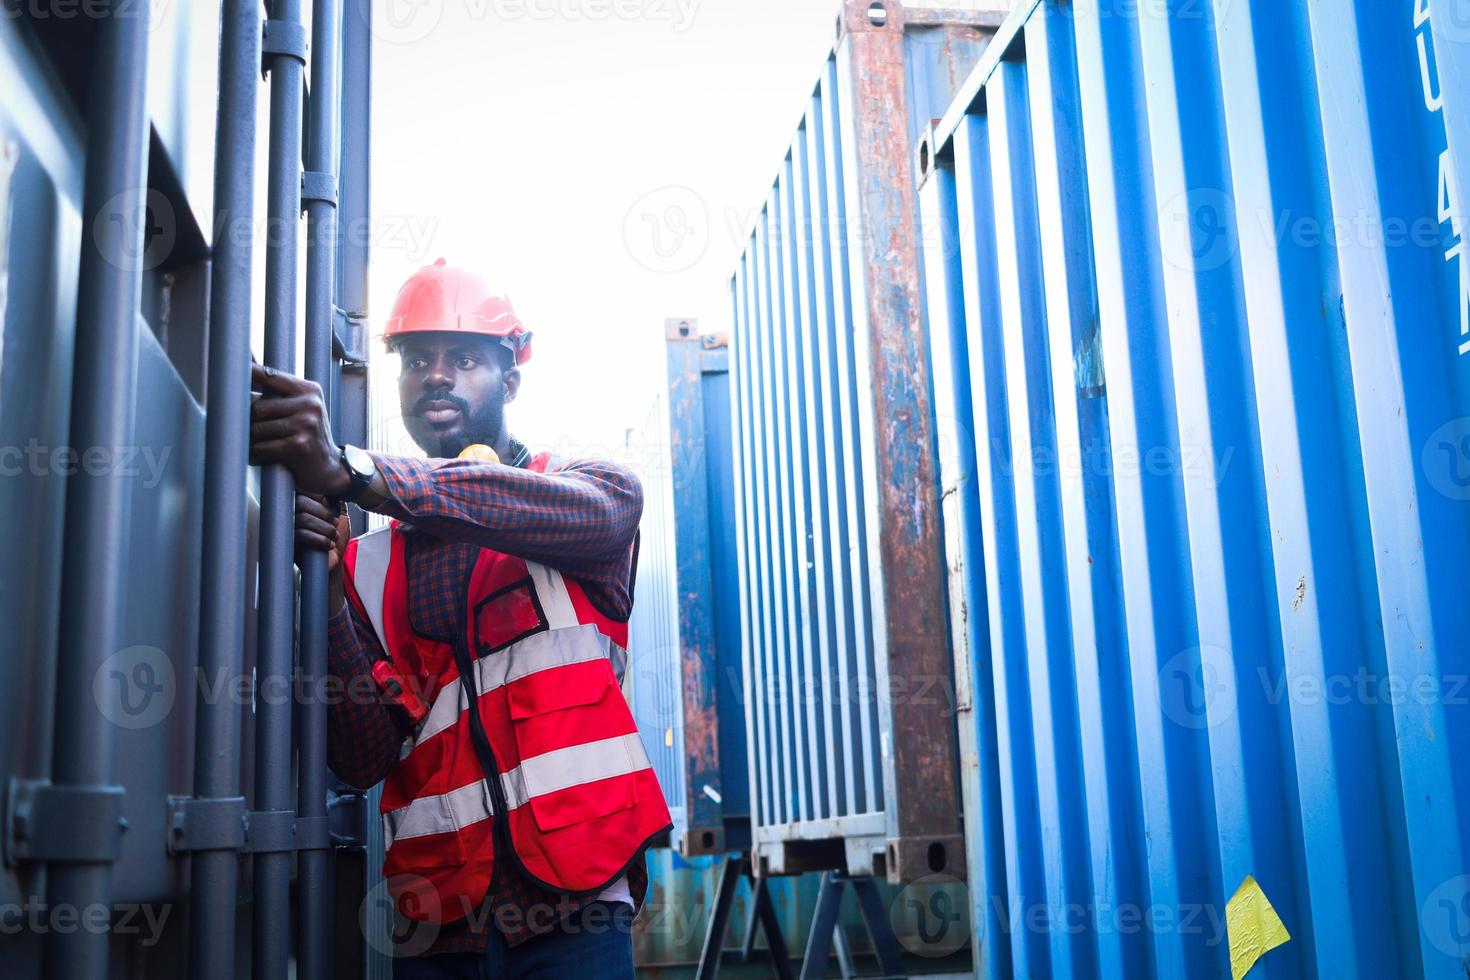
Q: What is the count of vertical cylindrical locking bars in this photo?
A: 4